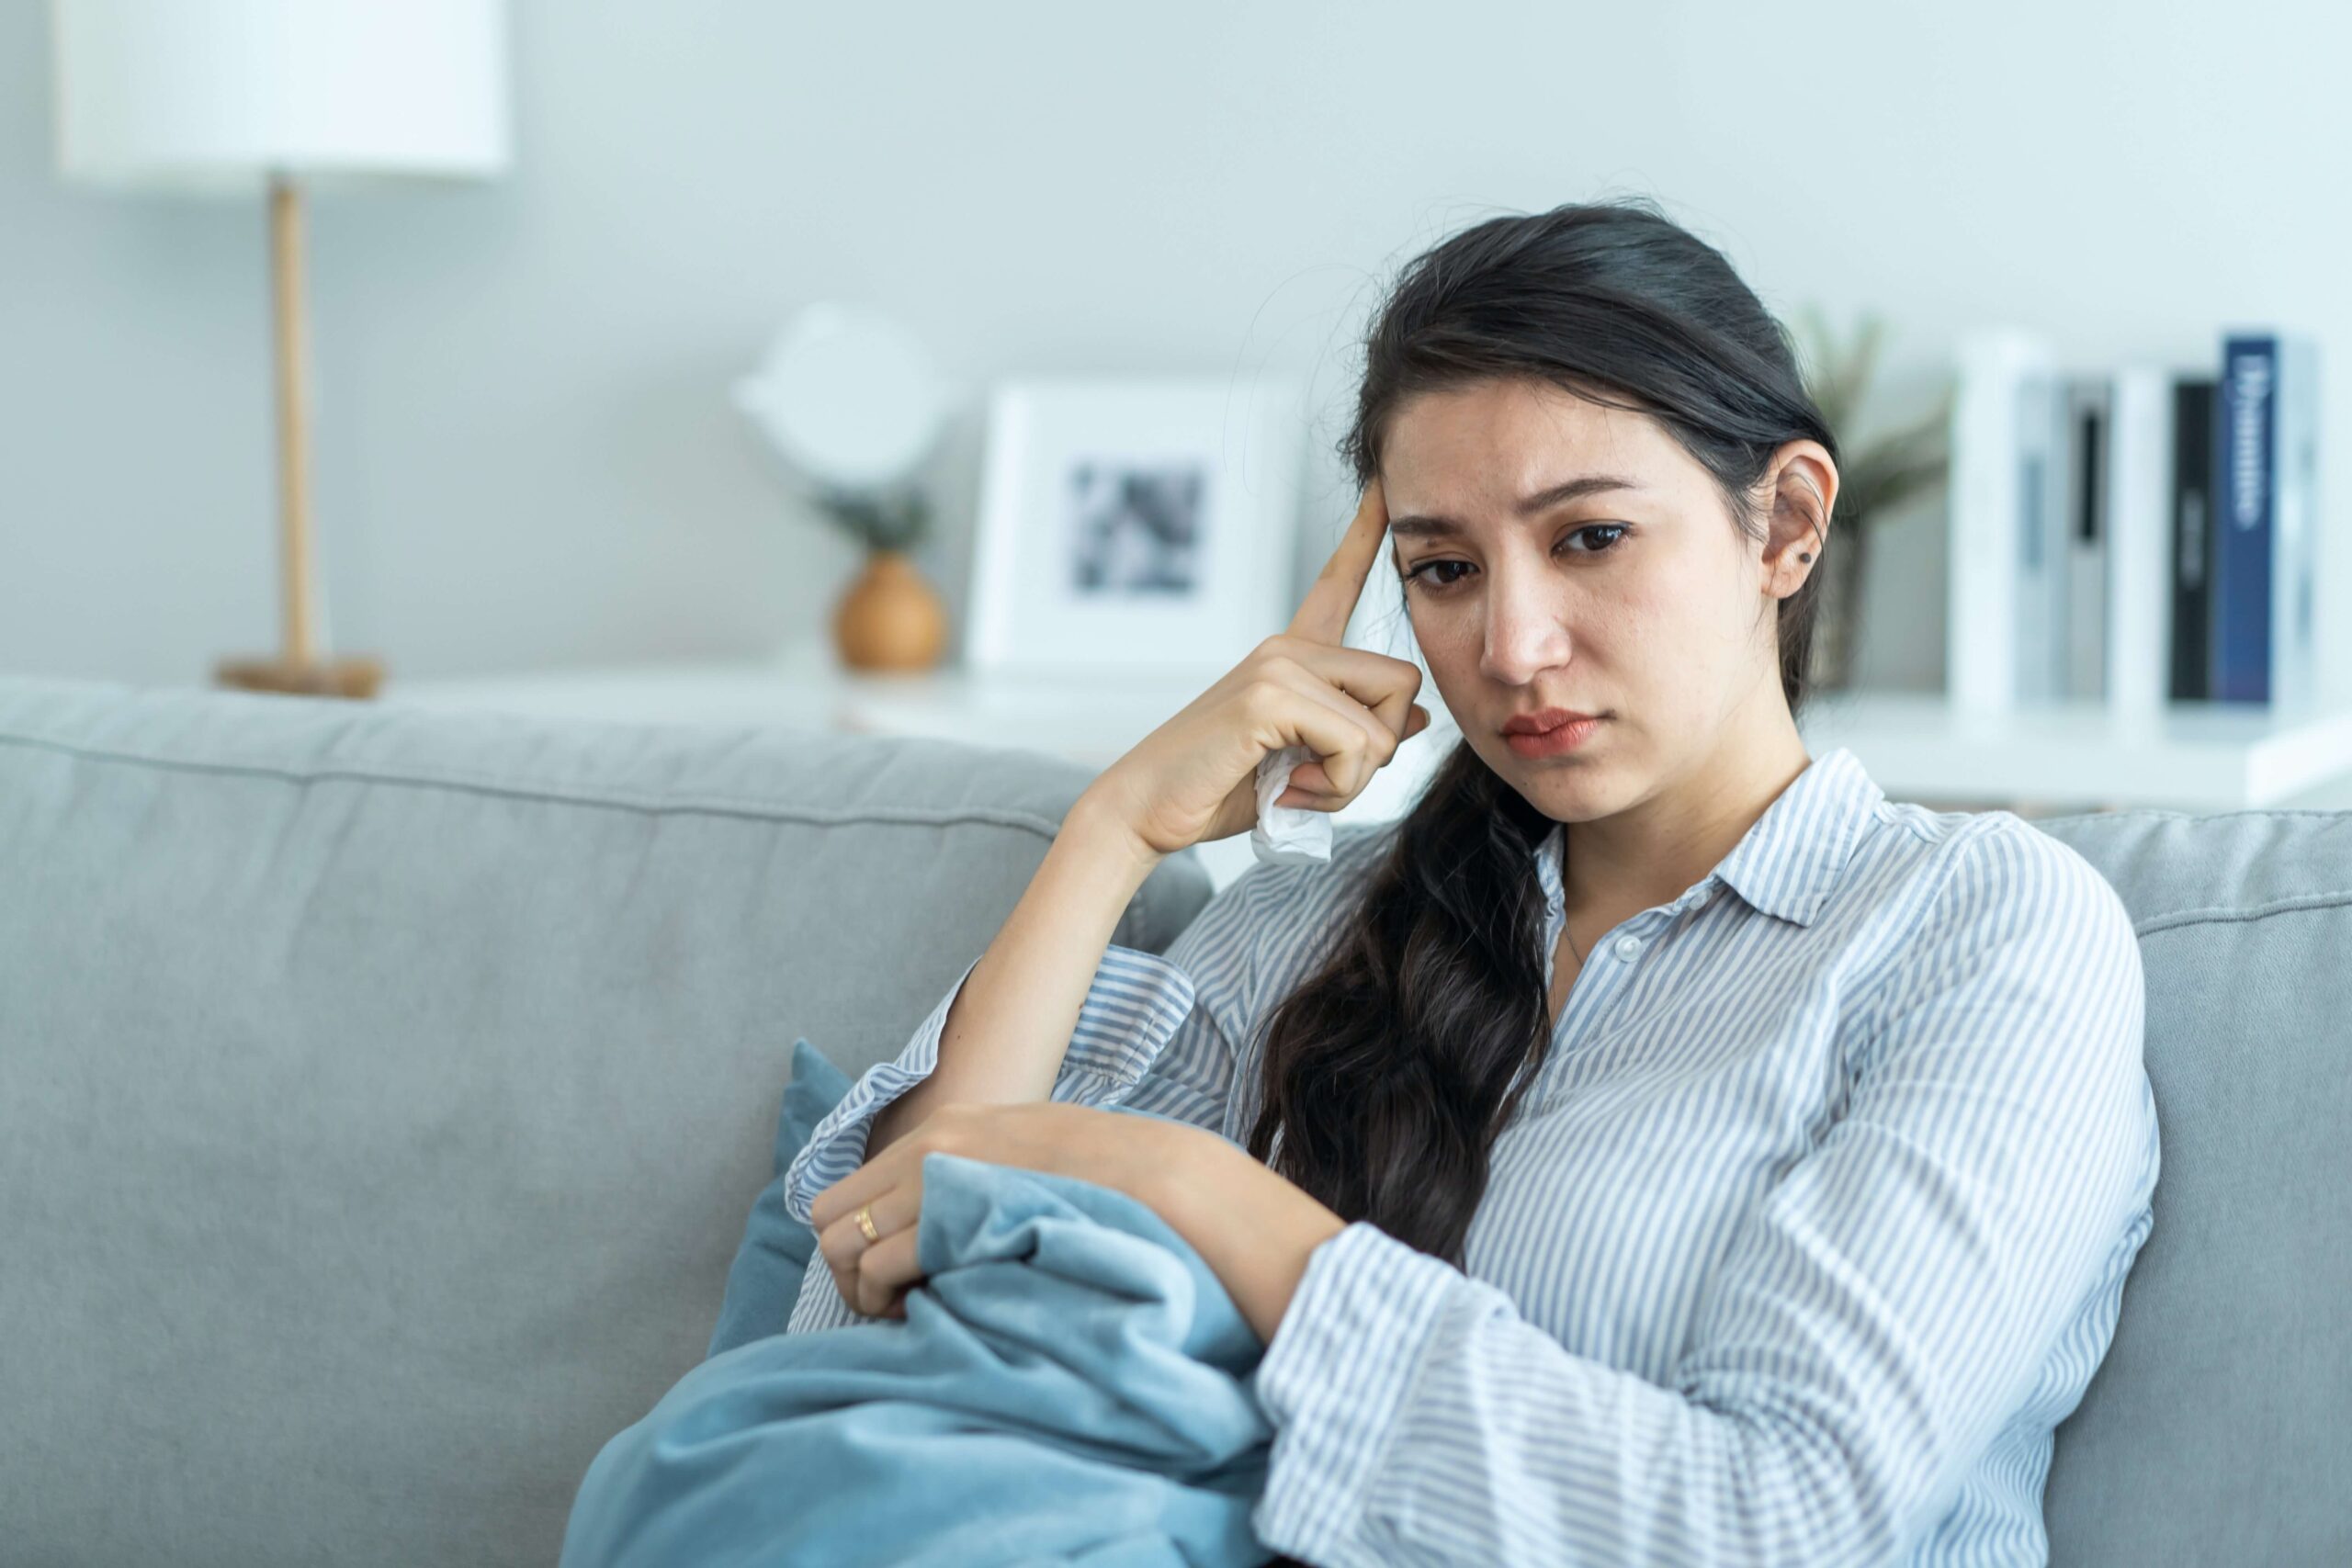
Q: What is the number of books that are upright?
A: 7